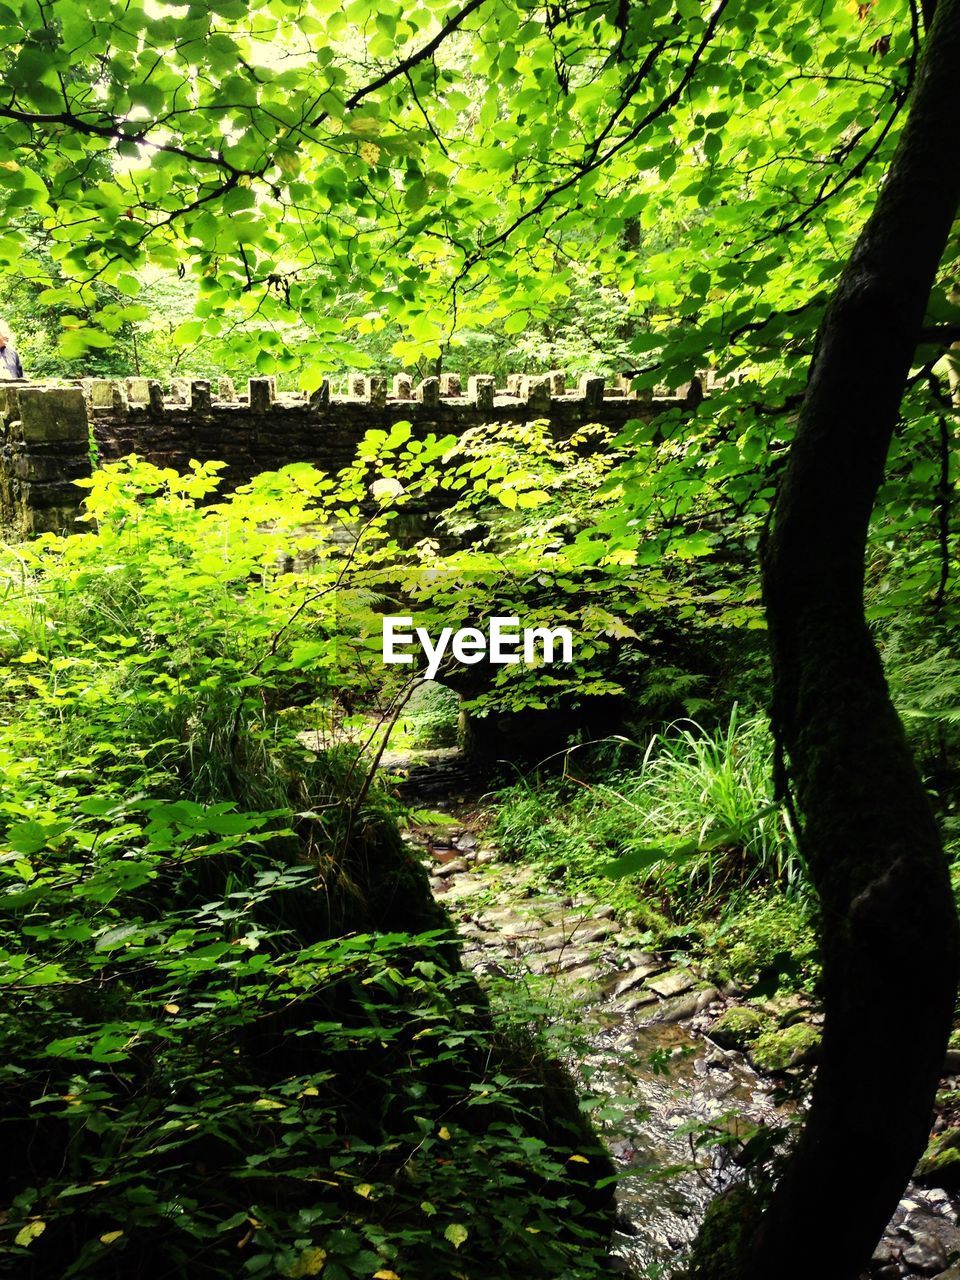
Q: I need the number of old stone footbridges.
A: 1